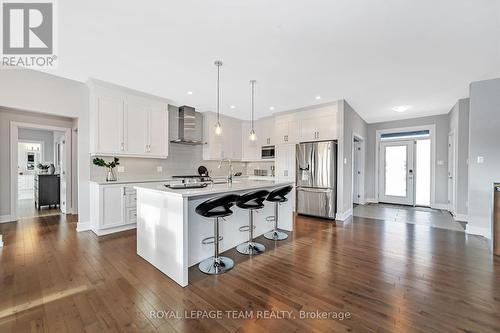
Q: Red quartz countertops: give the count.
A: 0